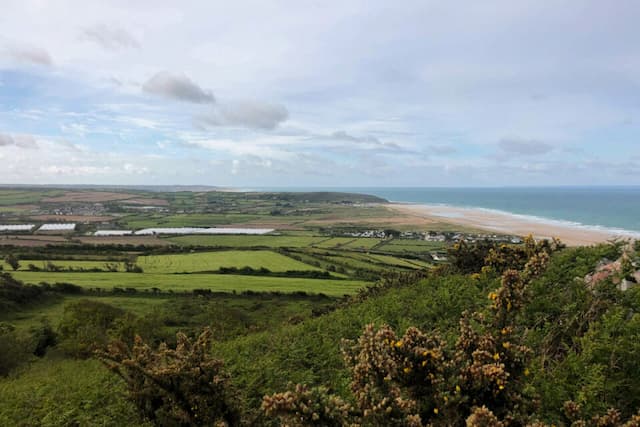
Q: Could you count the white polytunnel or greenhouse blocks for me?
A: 4